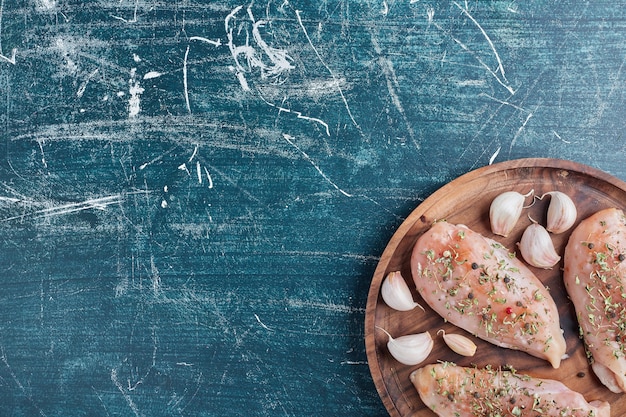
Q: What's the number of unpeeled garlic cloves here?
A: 6